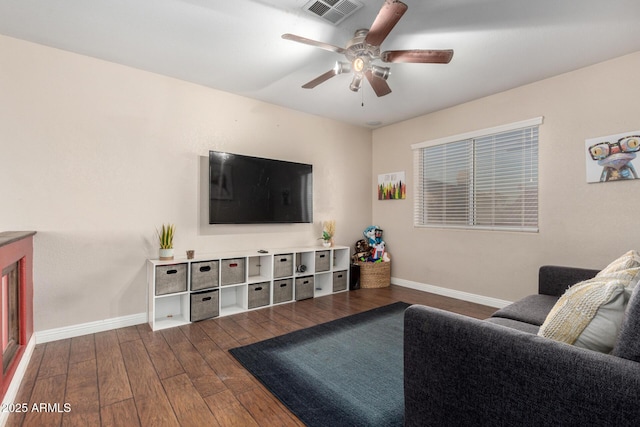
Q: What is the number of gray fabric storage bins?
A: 10